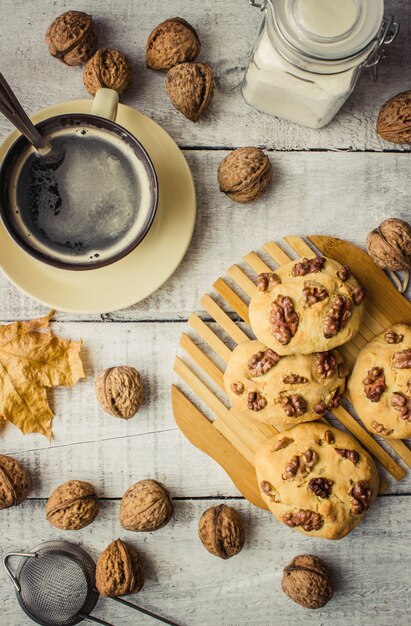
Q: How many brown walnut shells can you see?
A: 14